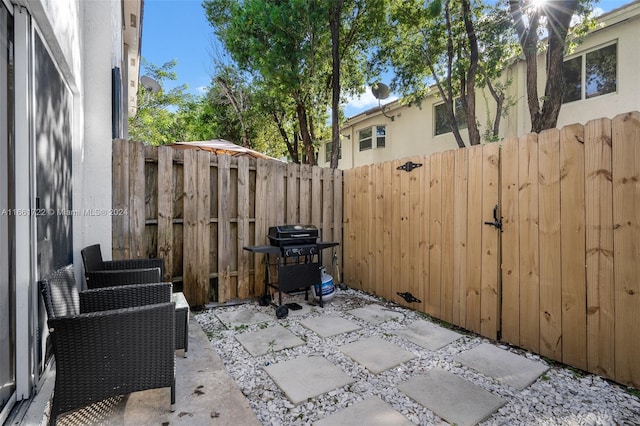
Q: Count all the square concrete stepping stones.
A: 11